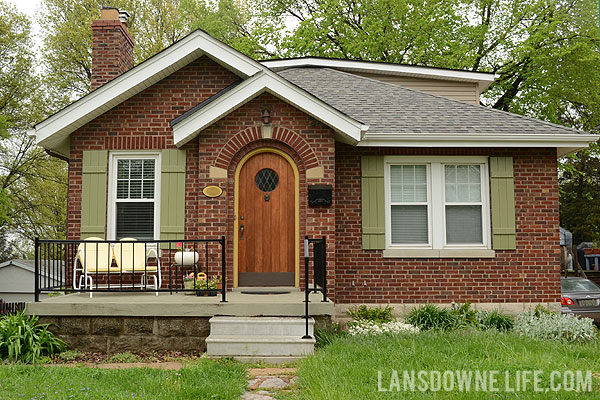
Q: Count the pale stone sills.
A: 2